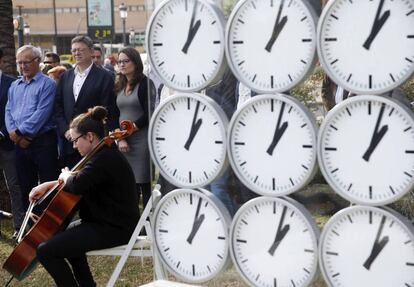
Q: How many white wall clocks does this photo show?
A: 9